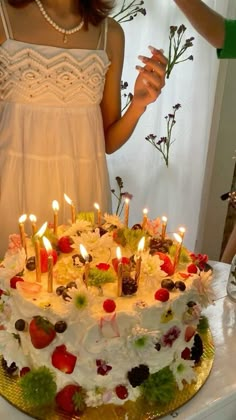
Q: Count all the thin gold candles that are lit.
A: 15